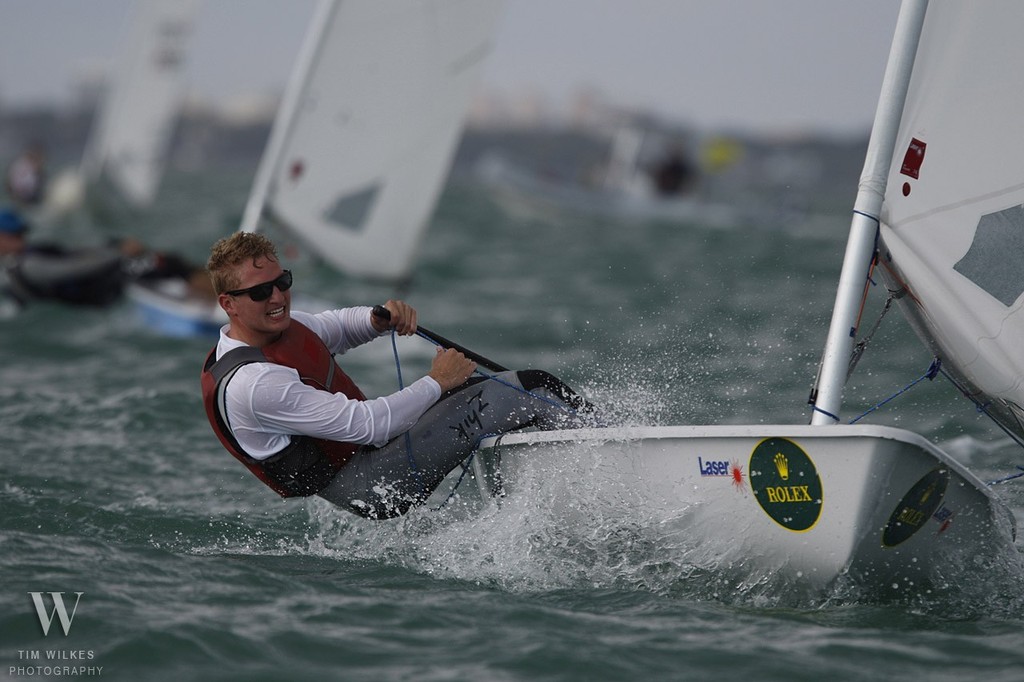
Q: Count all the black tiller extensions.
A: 1